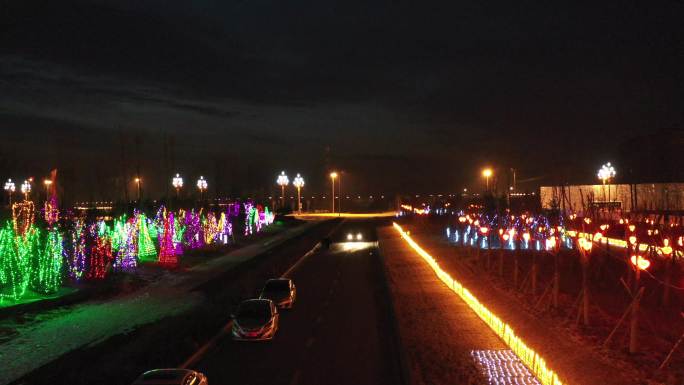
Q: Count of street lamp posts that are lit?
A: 11